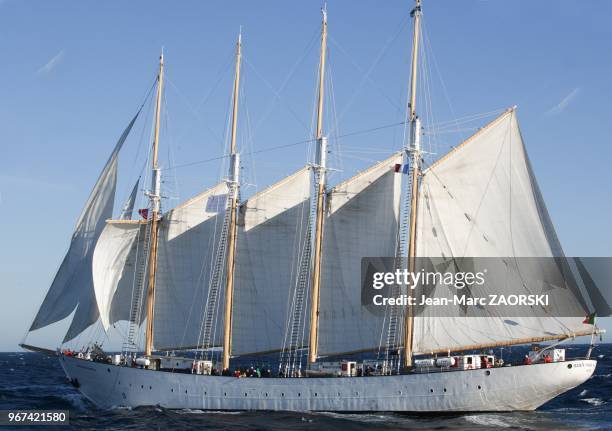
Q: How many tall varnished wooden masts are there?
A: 4